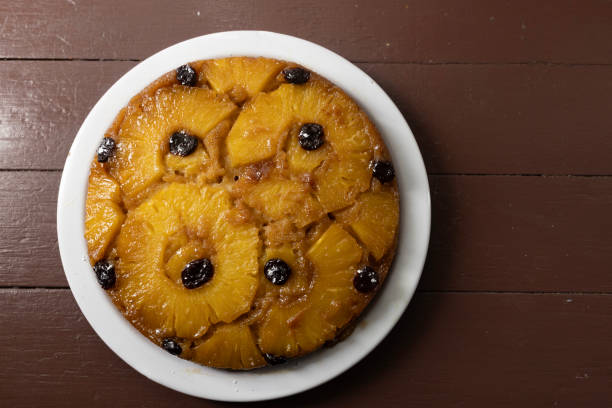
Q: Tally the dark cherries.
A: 12